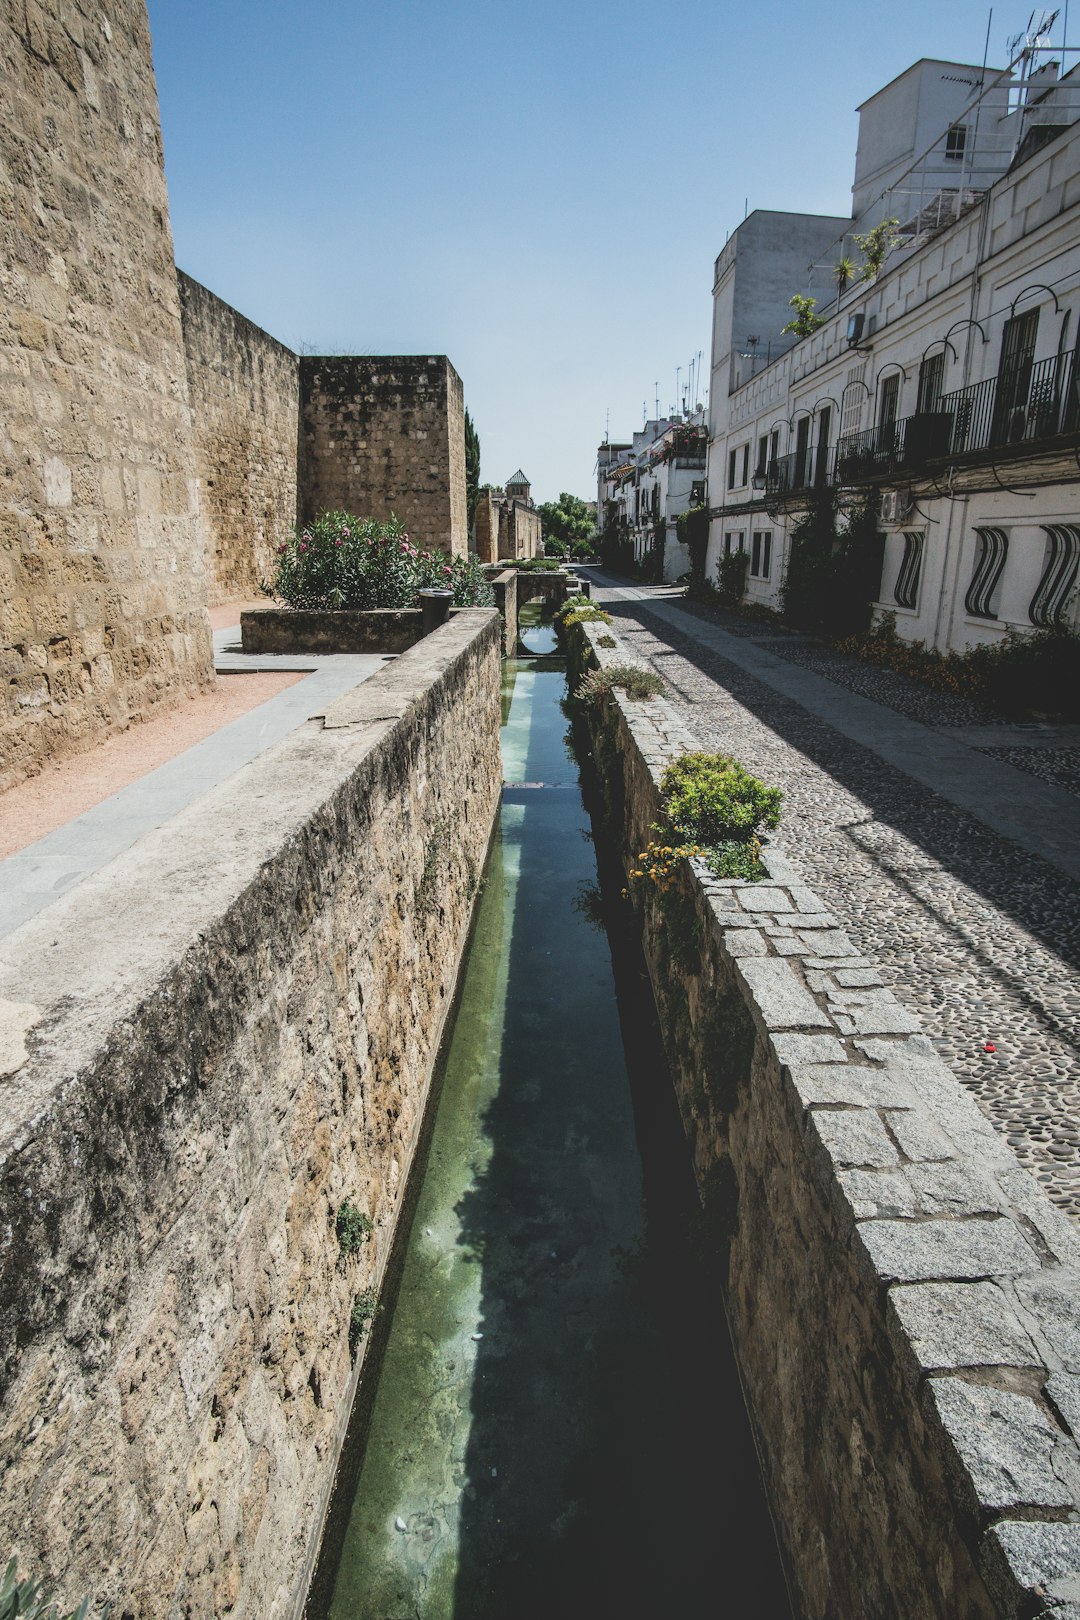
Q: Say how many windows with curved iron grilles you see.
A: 3